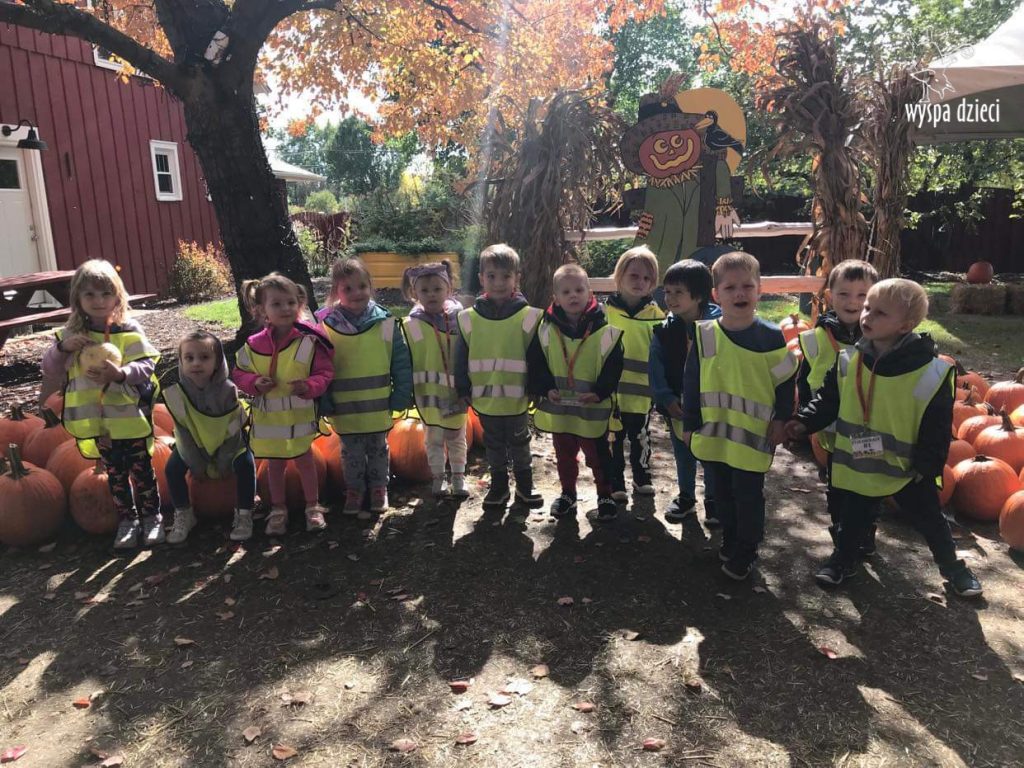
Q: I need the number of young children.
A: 12